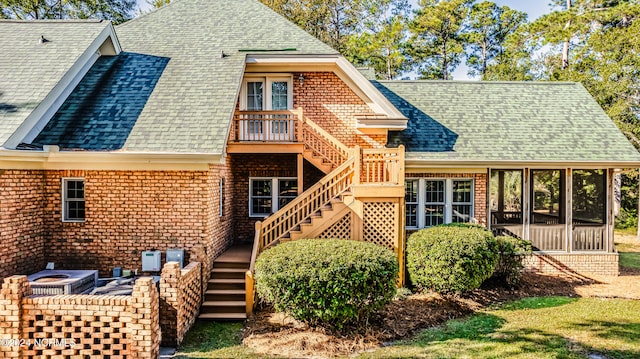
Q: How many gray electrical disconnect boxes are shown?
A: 2